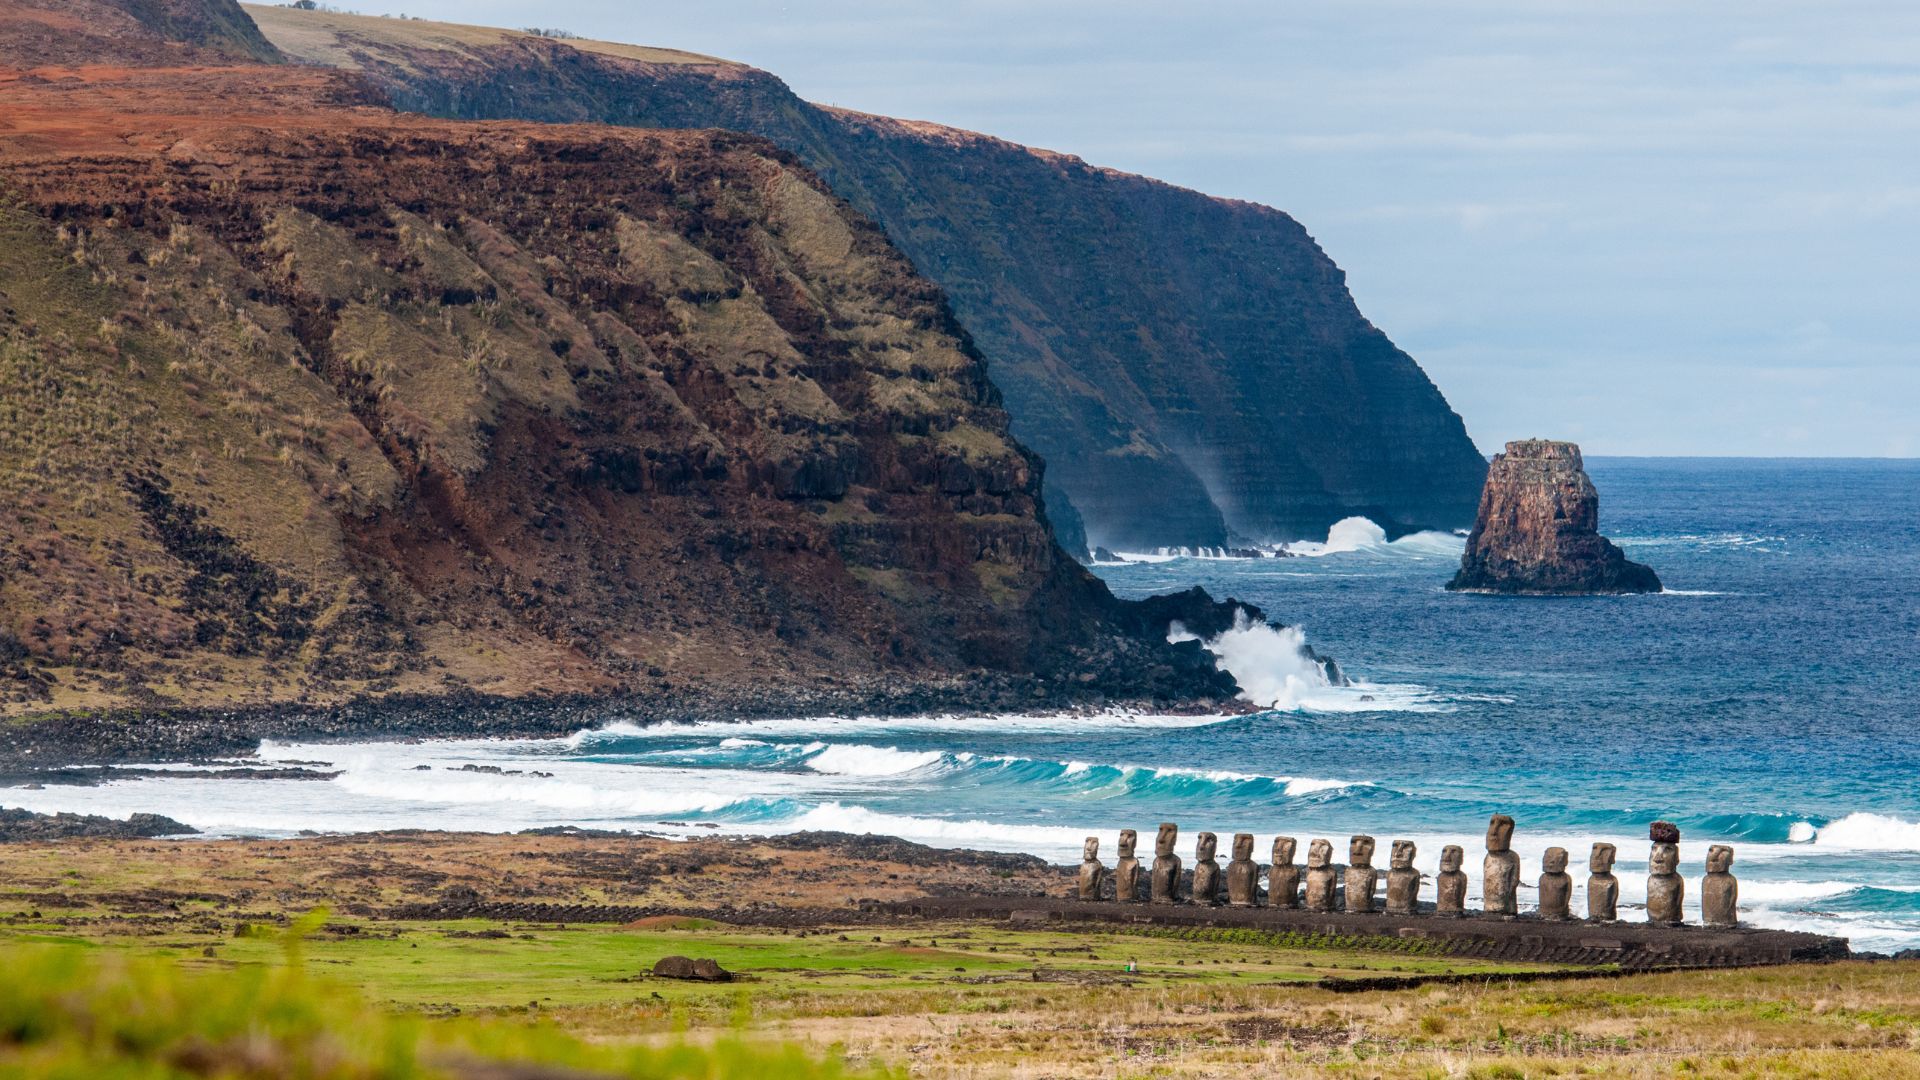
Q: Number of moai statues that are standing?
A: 15